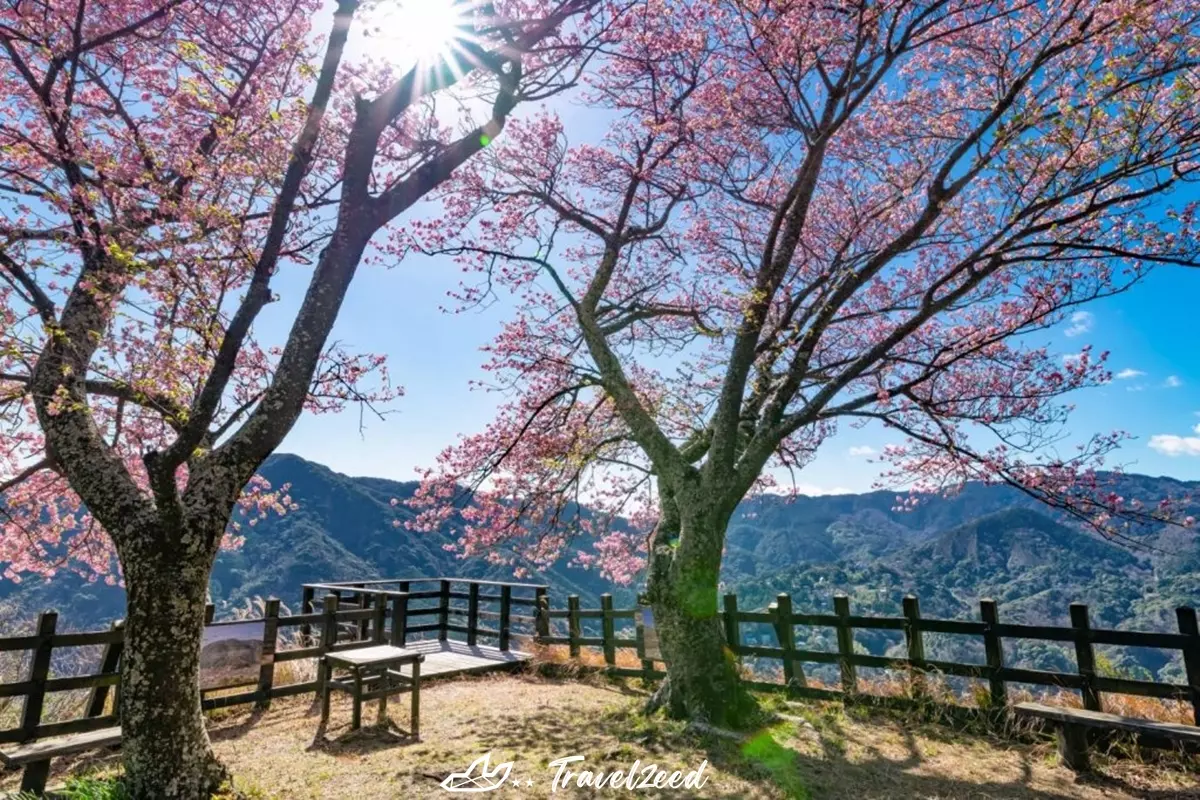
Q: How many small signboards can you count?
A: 2